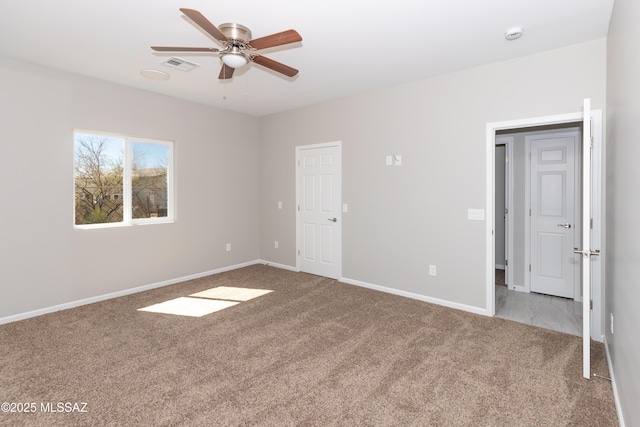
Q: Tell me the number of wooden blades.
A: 5